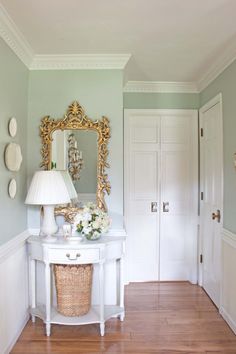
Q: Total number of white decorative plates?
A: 3